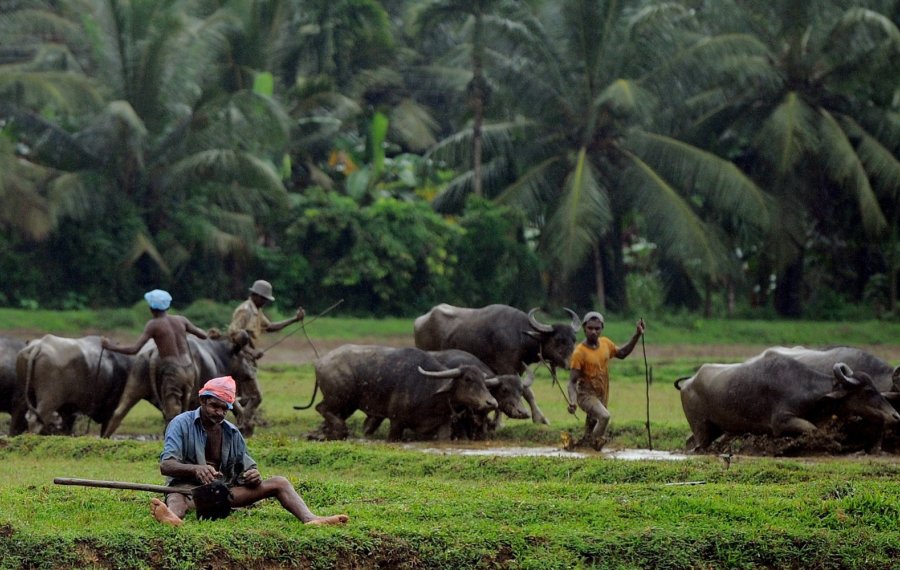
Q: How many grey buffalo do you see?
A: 8